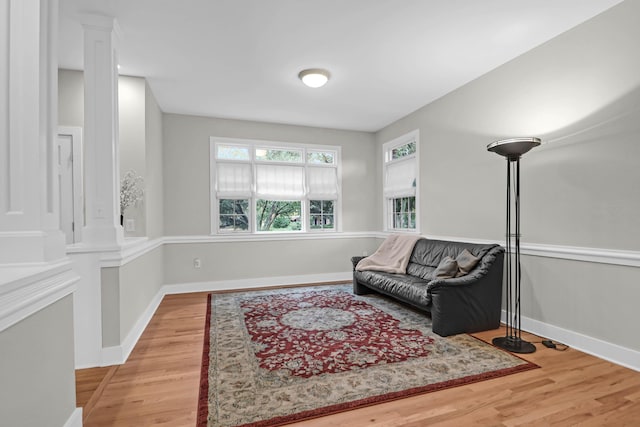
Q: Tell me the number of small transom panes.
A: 4